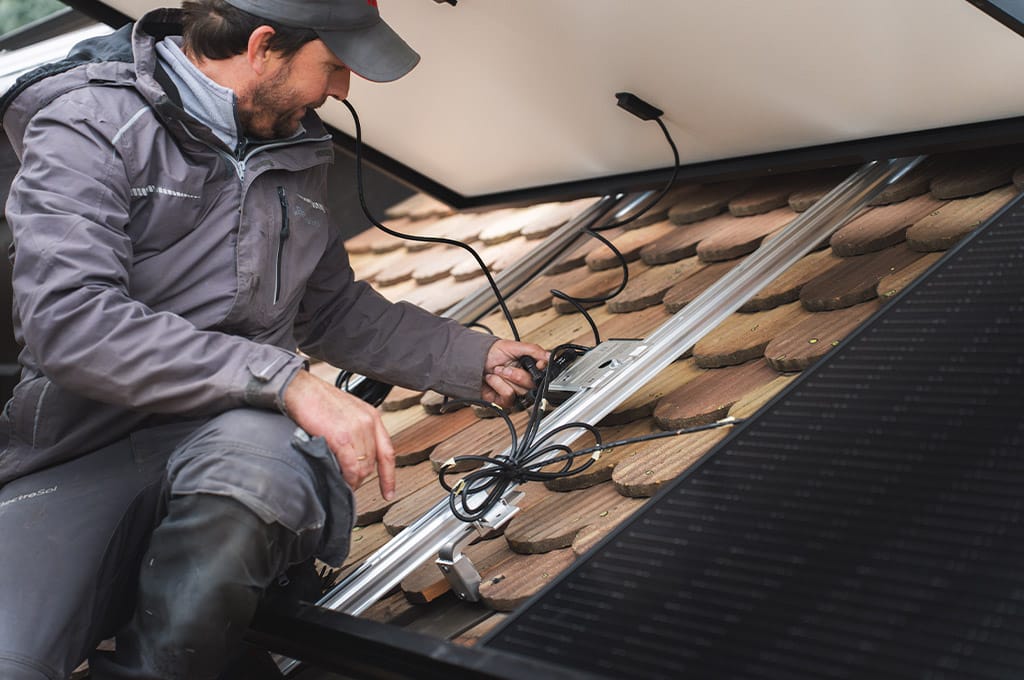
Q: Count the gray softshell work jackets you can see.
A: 1